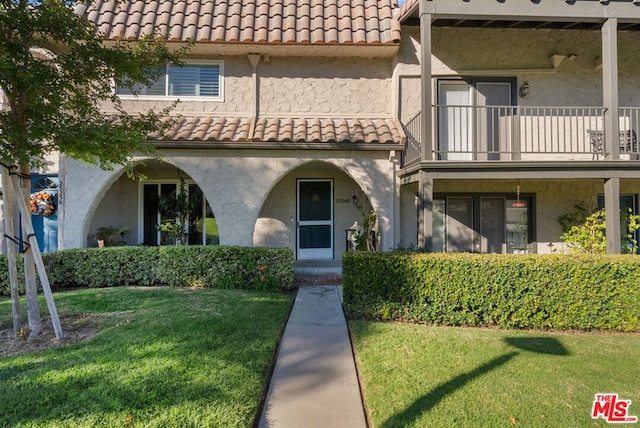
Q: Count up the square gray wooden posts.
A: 4